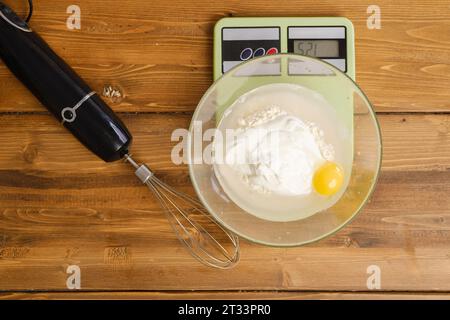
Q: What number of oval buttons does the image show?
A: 3